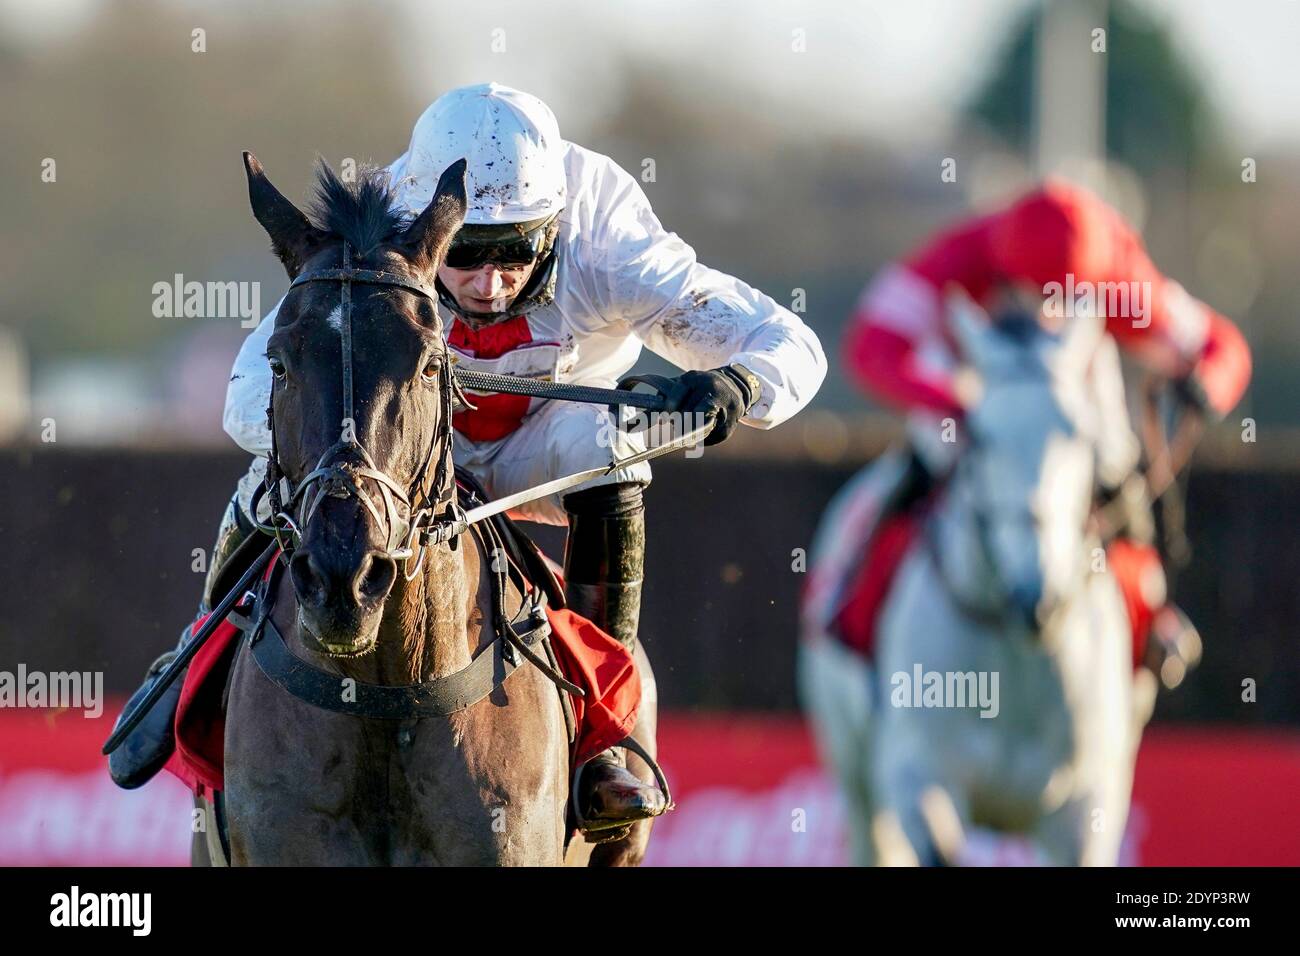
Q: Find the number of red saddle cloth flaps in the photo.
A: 4